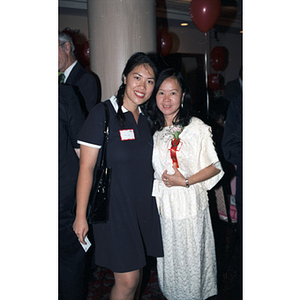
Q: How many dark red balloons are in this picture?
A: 5